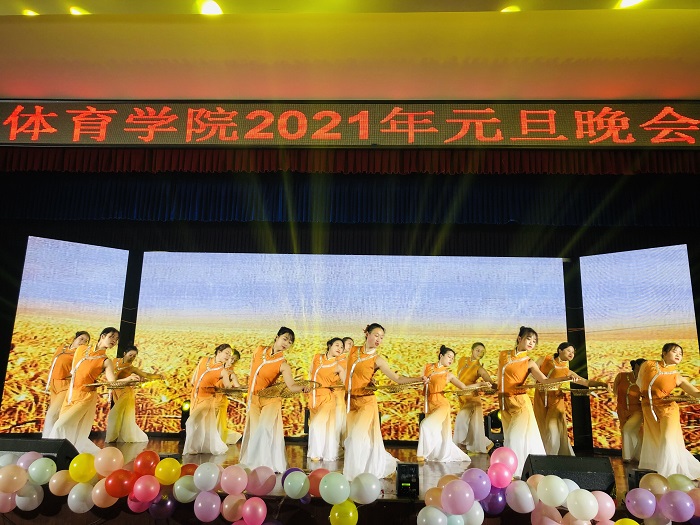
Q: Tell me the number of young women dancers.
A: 15